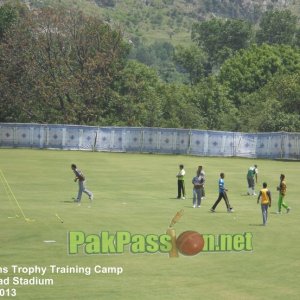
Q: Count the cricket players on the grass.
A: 8